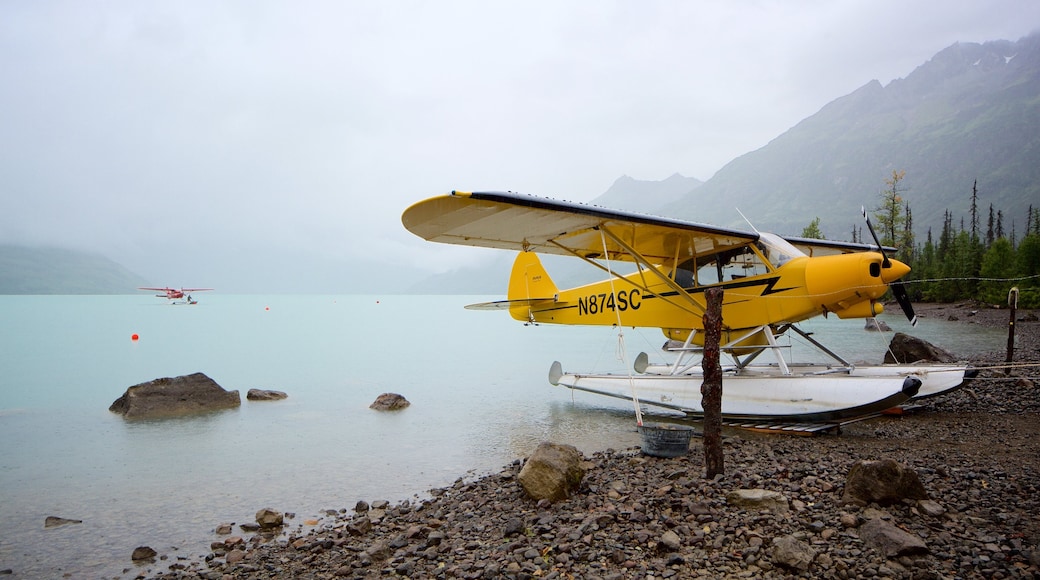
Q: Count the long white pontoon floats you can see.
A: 2